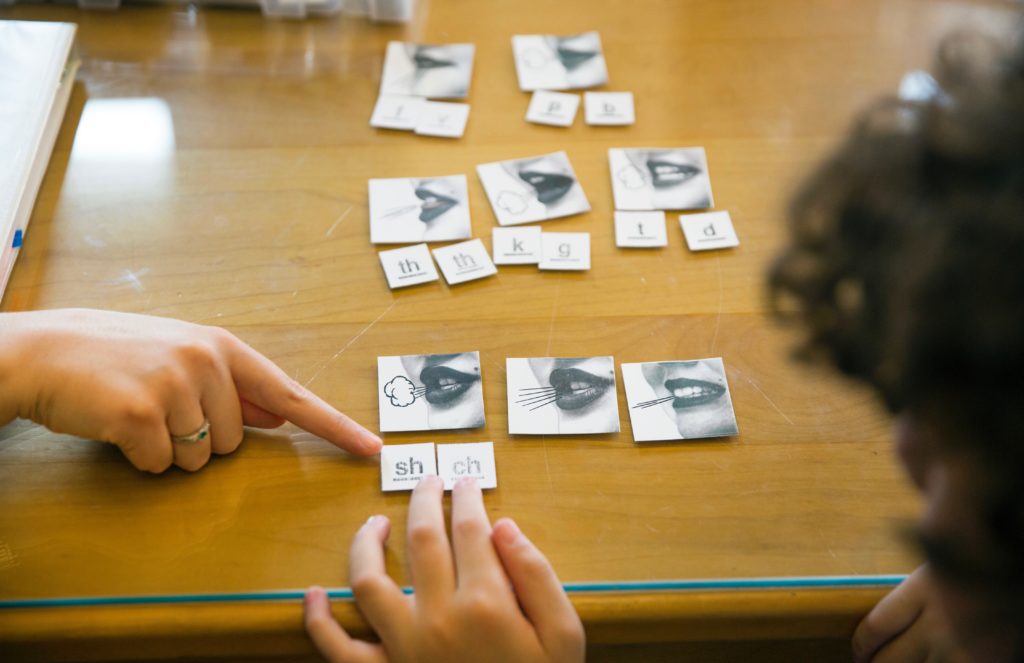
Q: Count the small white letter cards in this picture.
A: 12